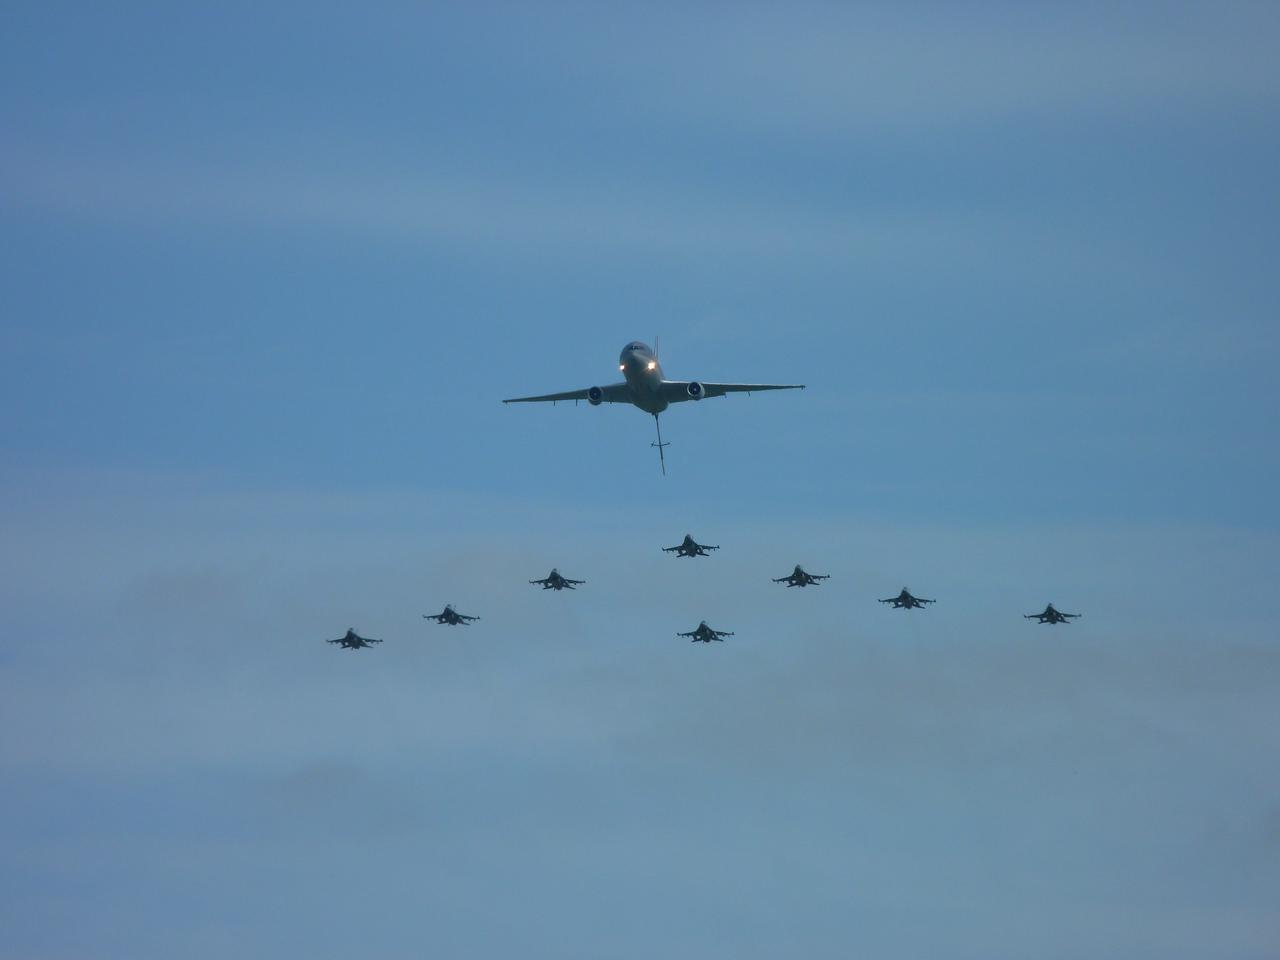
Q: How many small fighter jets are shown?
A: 8